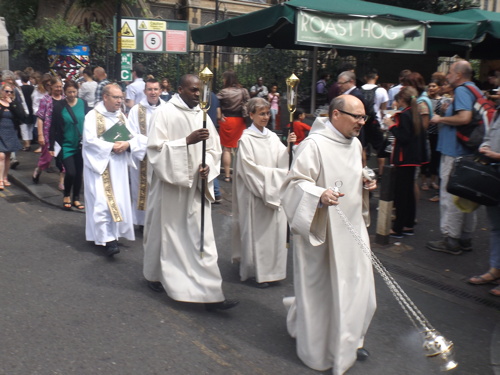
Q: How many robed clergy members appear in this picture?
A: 5